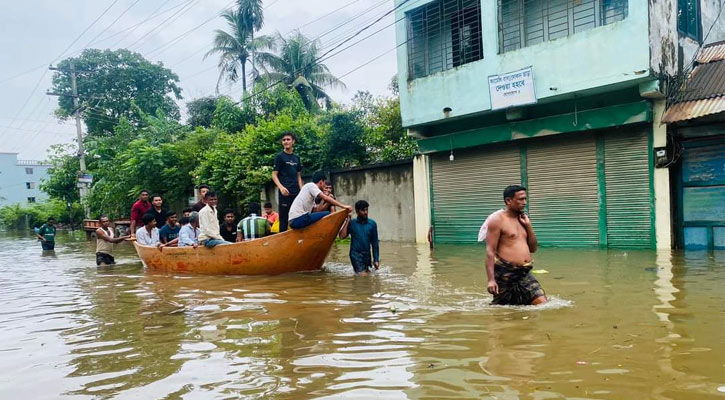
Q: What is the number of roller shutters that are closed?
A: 3